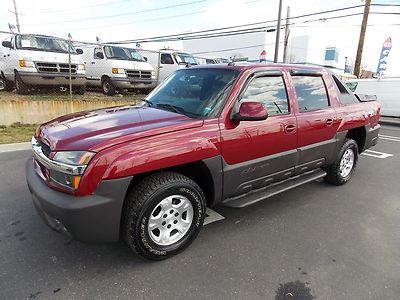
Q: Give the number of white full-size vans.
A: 3